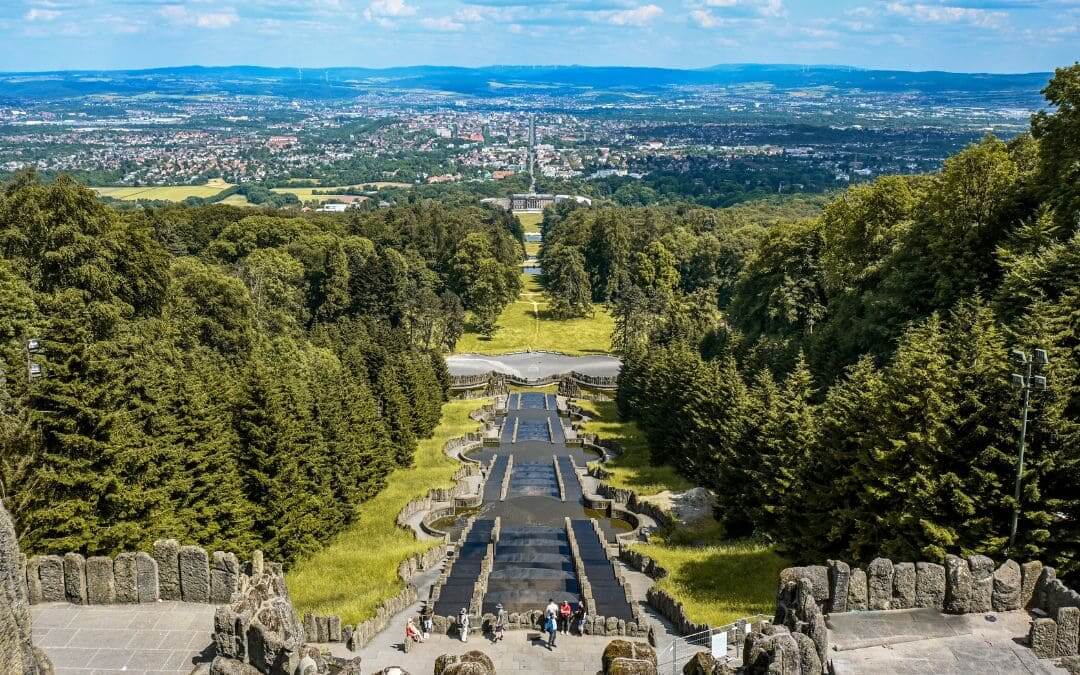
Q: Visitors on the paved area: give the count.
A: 8